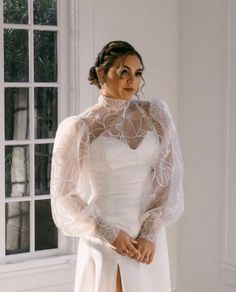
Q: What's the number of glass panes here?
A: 10